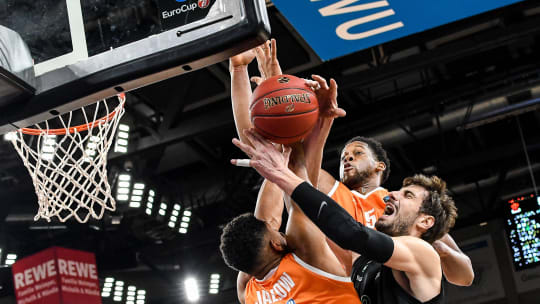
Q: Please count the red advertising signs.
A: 2